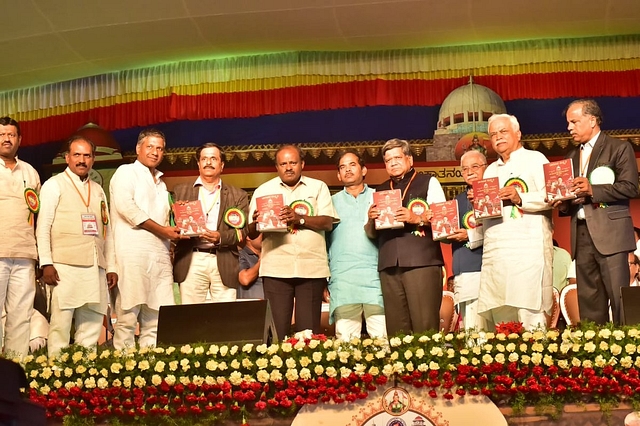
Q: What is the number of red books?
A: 6